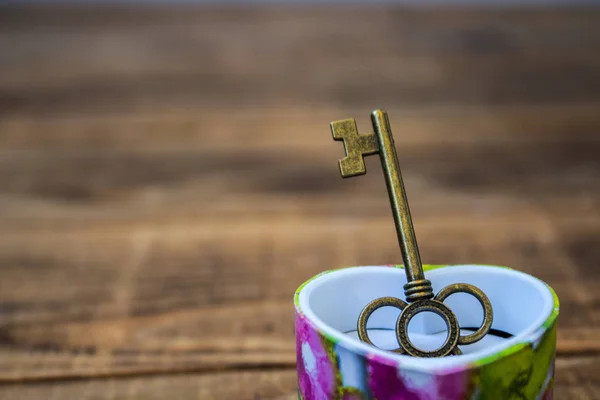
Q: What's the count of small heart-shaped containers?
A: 1